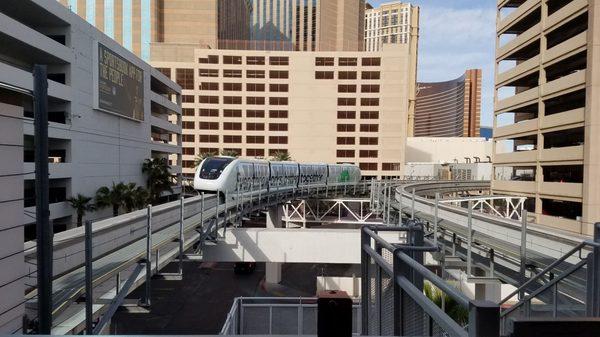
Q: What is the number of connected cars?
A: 4